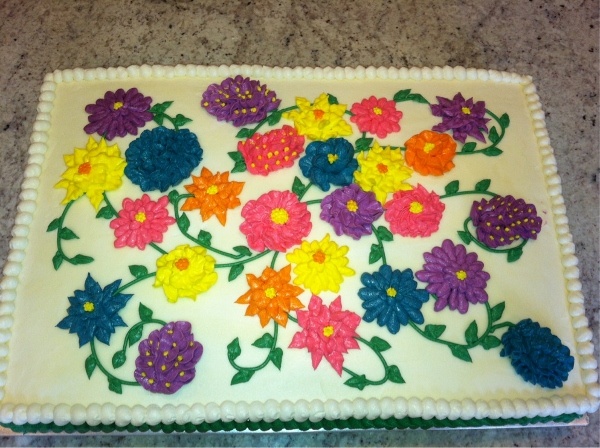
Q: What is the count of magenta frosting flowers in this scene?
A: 6